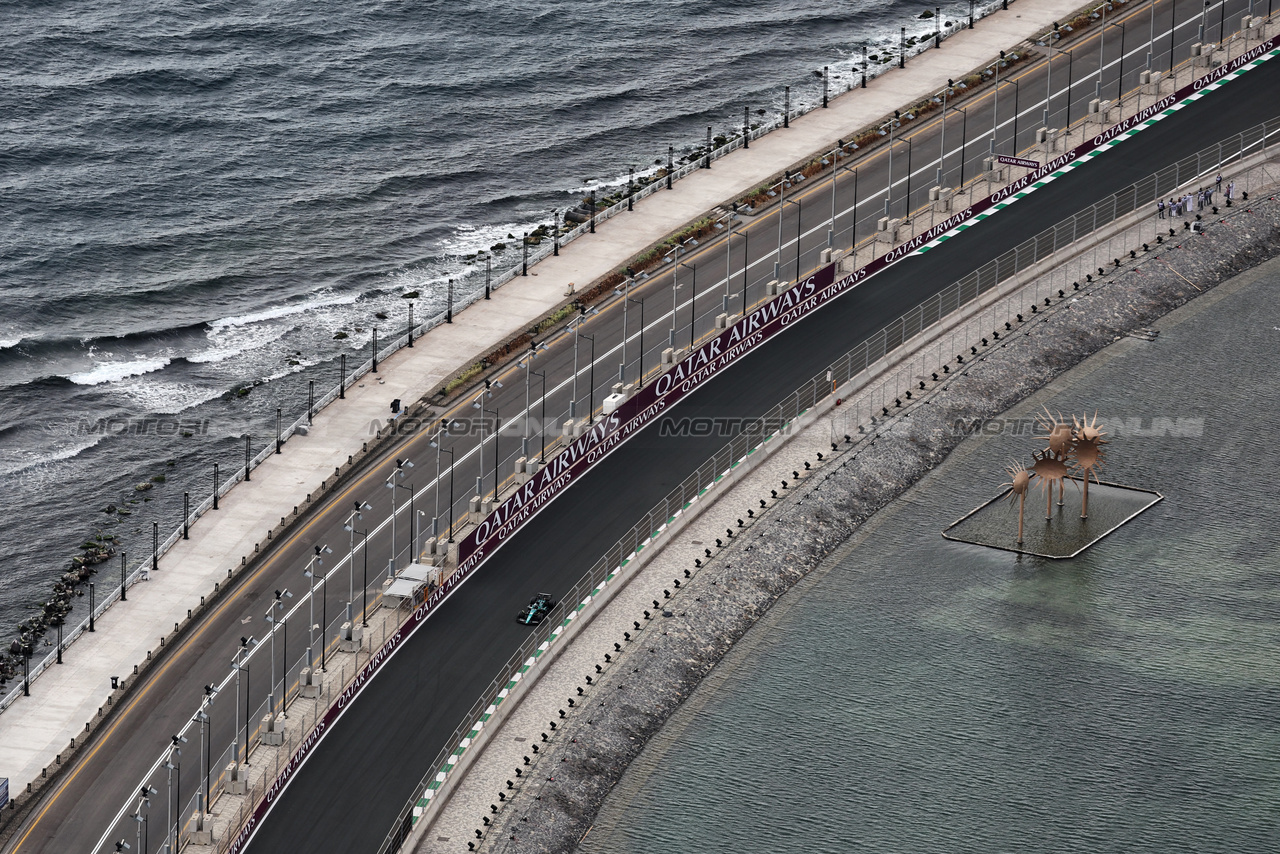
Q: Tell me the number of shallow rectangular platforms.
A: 1